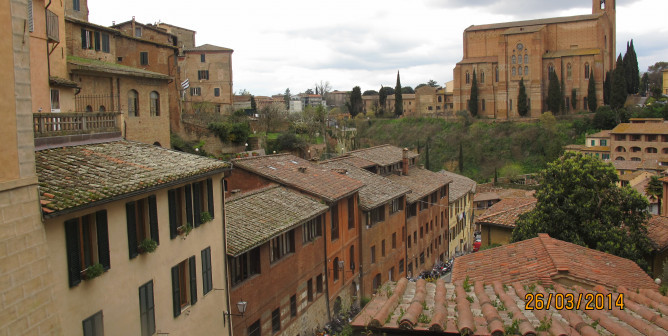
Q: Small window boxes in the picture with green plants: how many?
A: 4